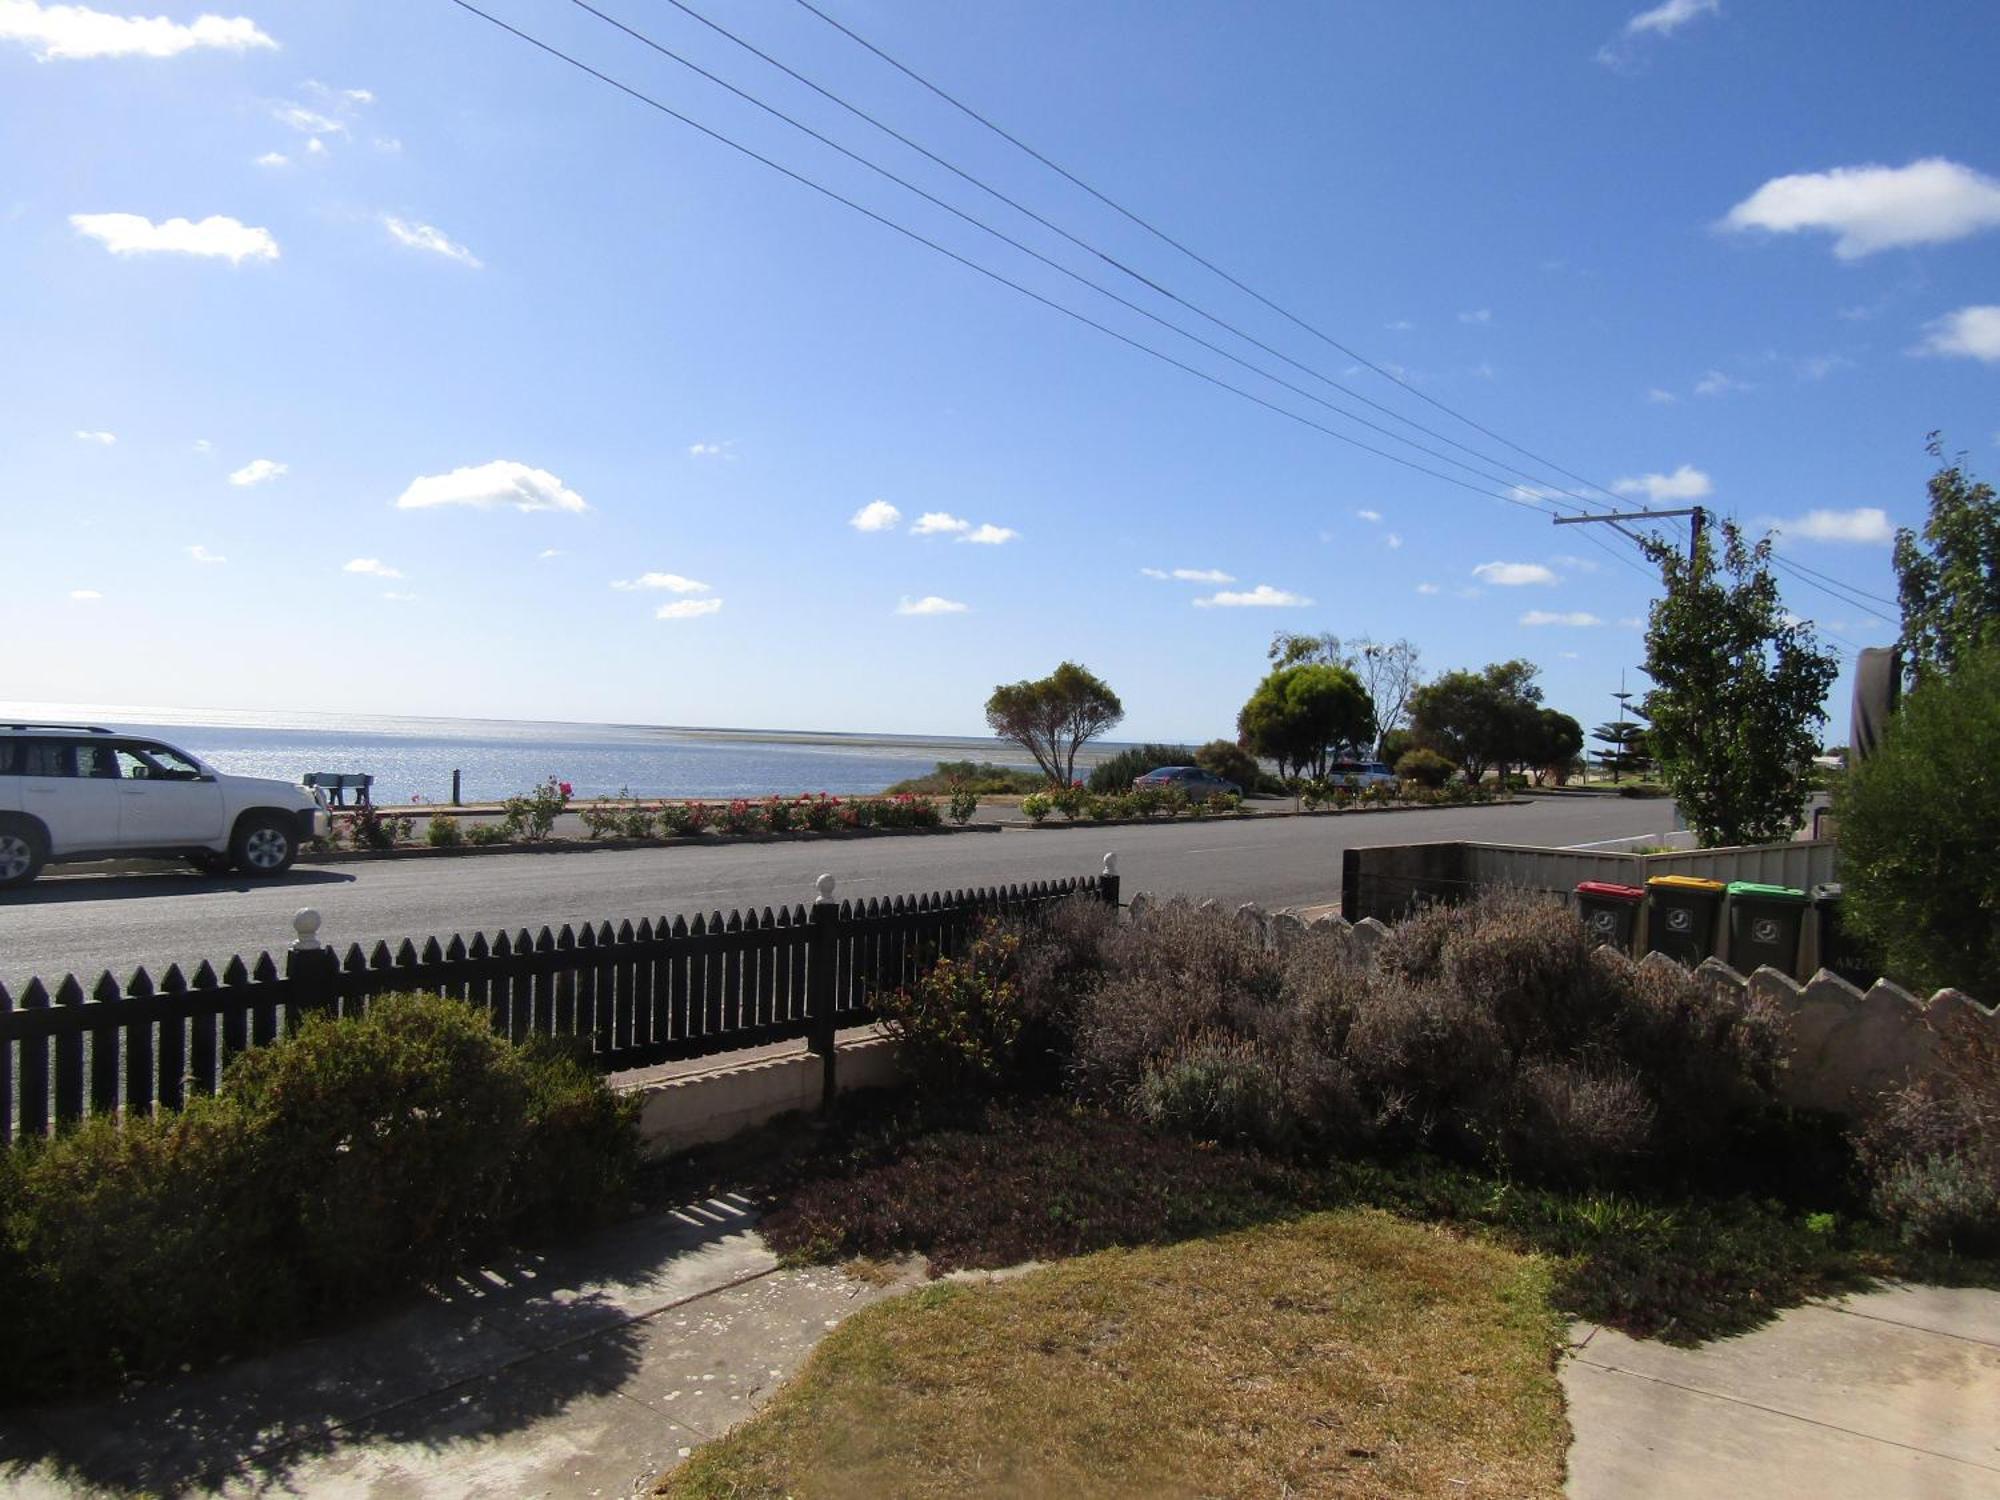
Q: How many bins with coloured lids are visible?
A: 3